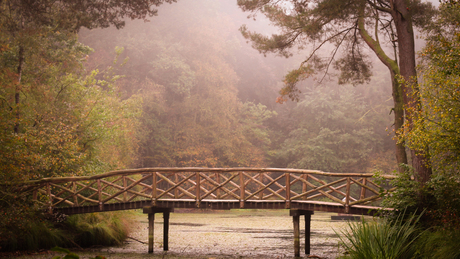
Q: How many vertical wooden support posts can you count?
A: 4